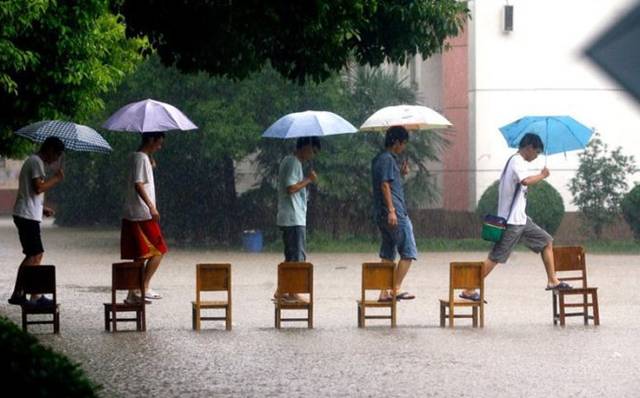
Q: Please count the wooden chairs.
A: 7